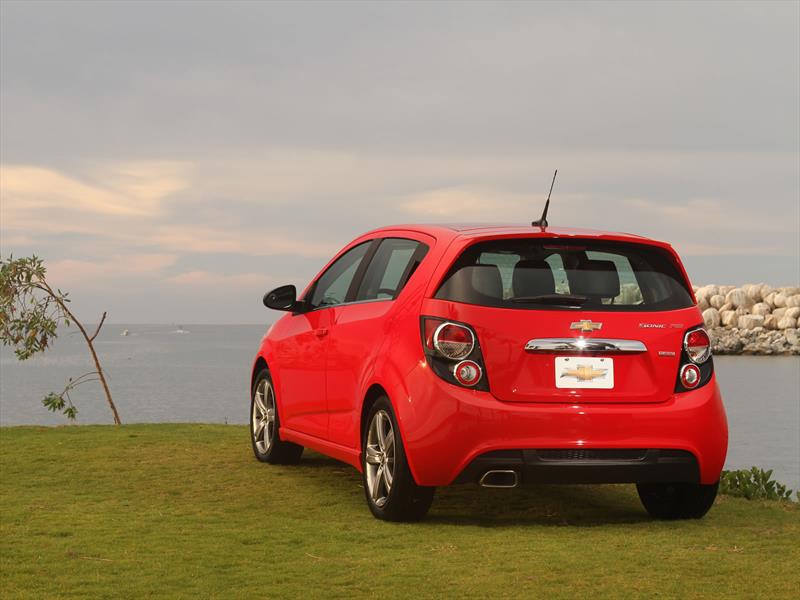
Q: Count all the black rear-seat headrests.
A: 3